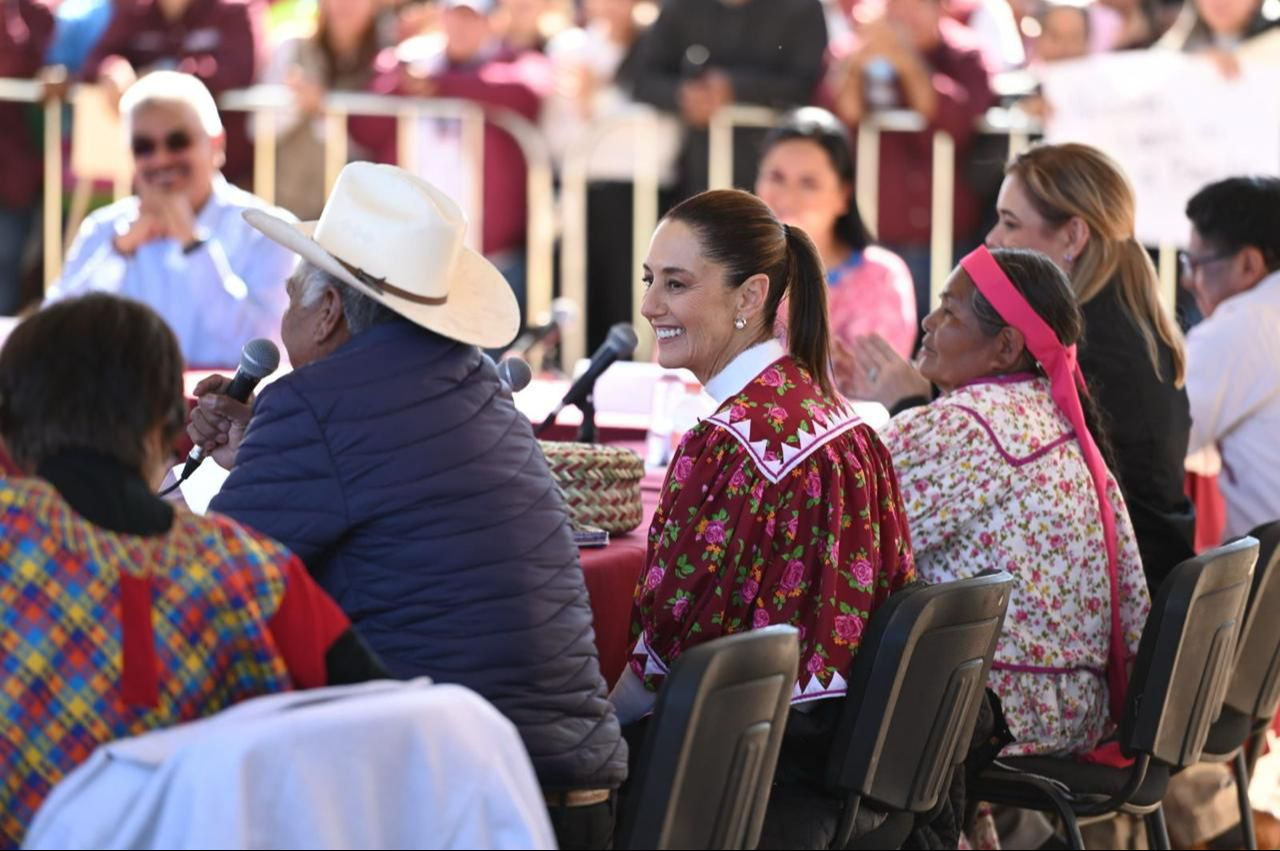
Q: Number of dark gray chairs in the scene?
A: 4